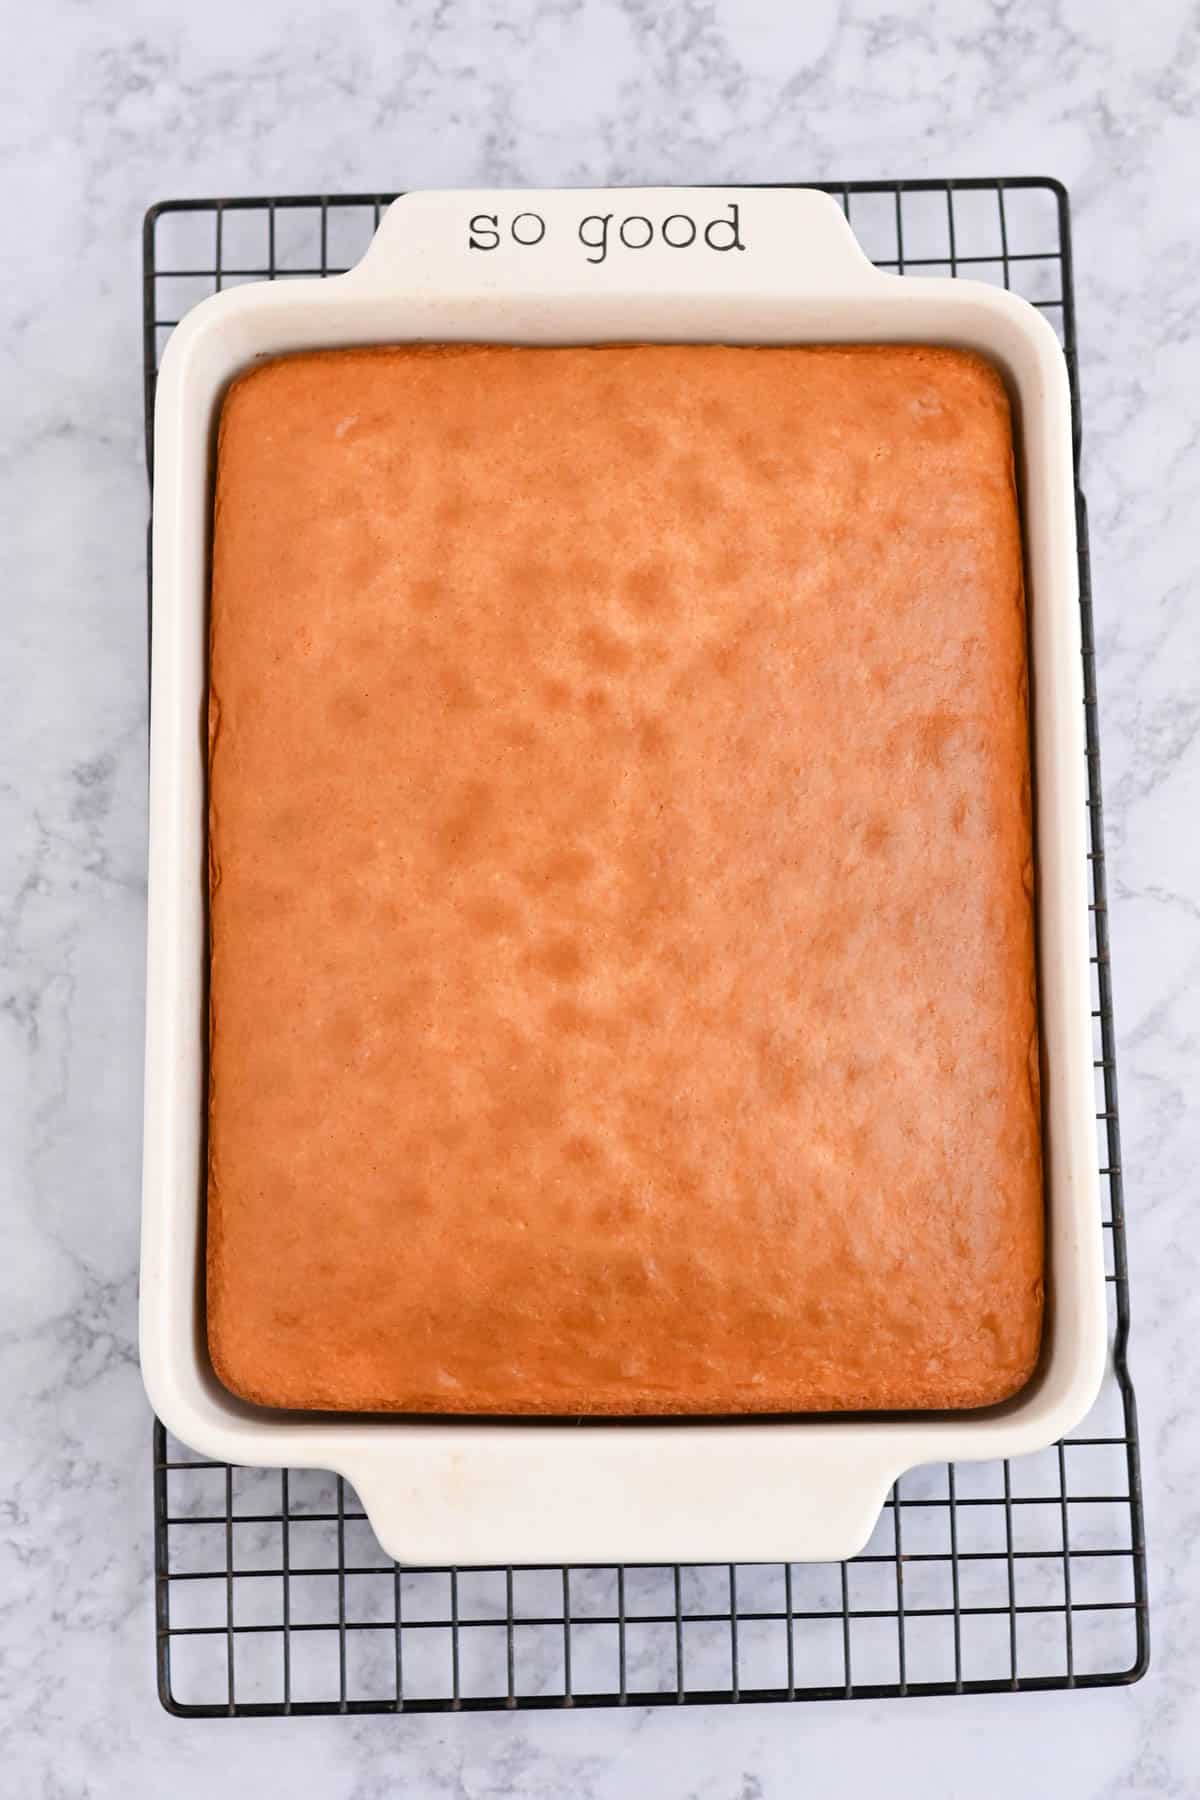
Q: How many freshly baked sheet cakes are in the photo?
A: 1